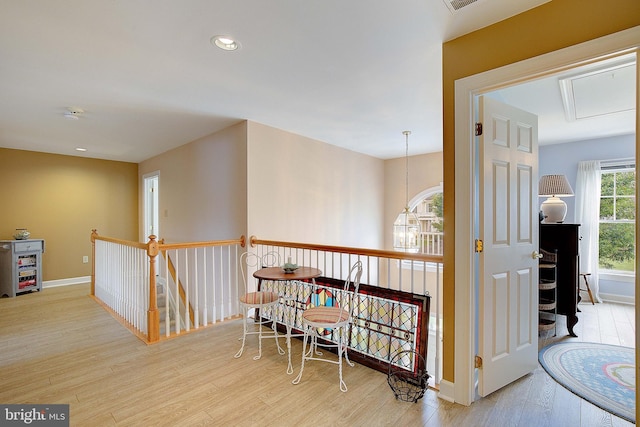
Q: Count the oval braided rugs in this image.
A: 1